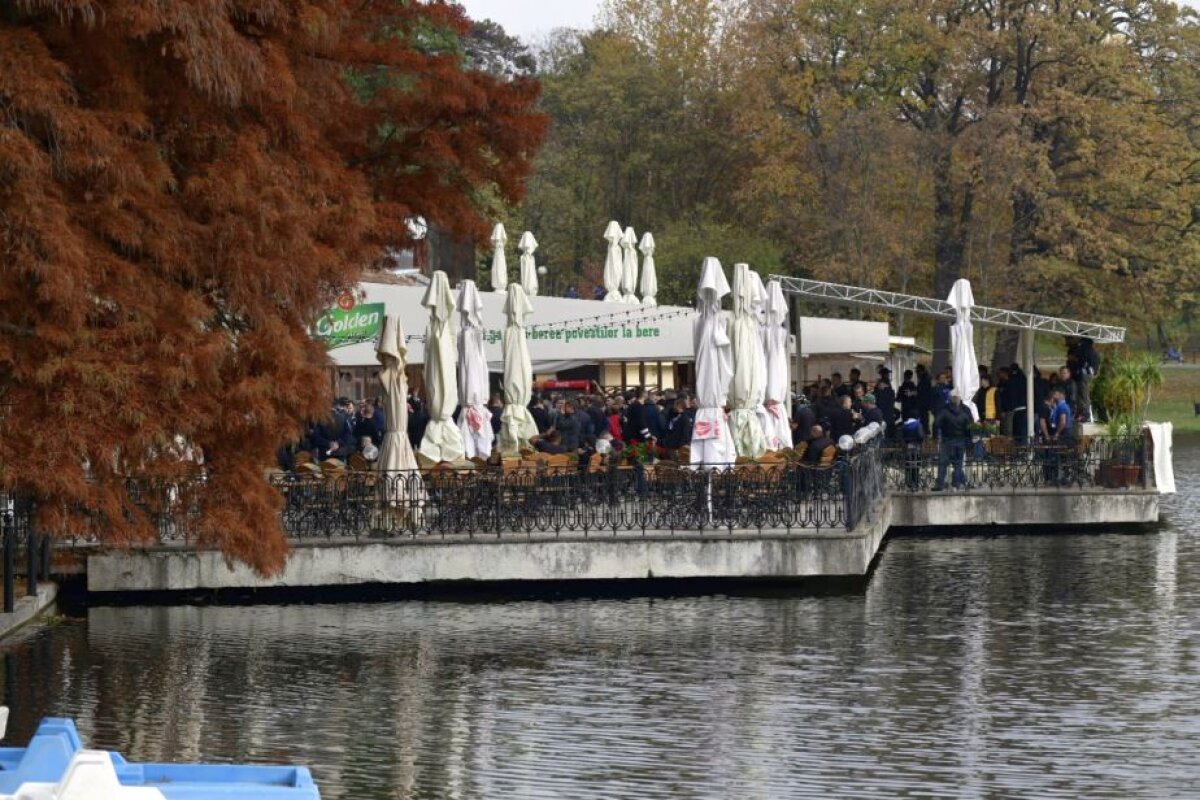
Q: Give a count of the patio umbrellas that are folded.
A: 14